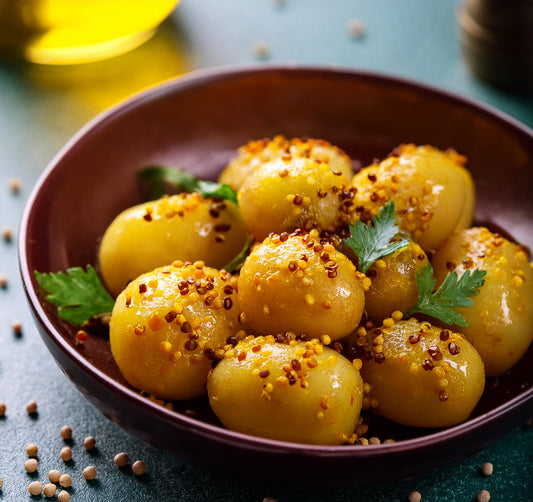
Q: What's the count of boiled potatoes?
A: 11